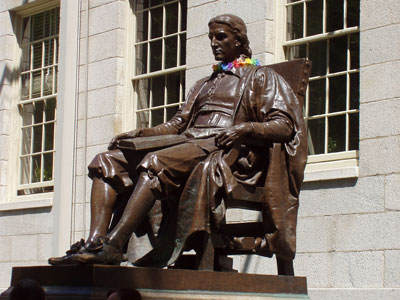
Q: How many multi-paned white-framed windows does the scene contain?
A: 3